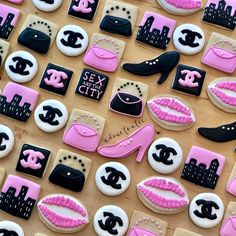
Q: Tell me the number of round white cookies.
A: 11